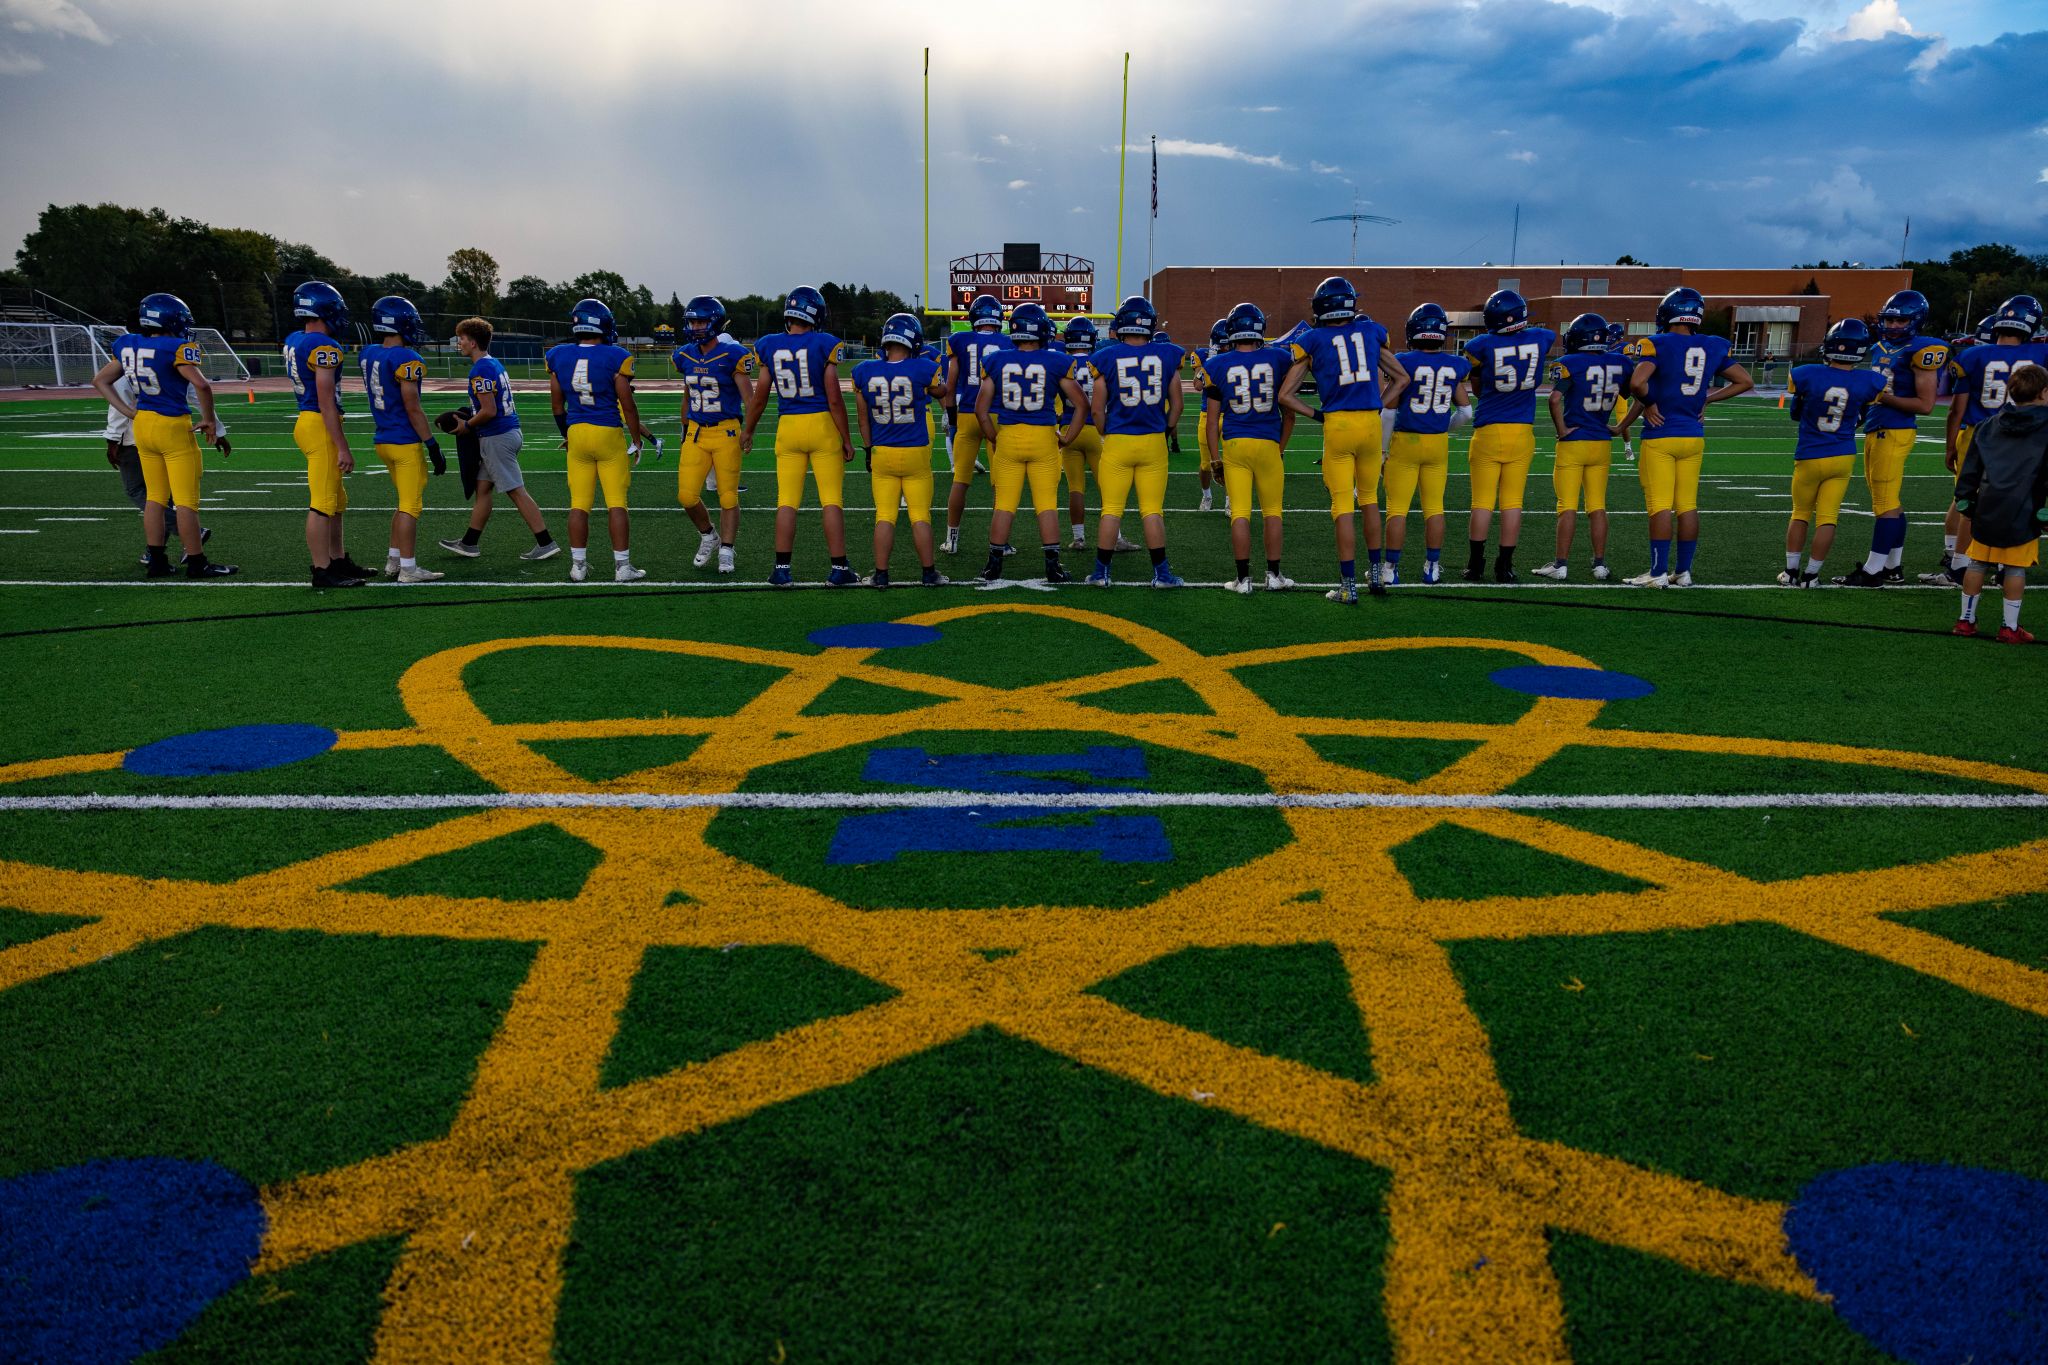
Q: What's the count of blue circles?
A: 5